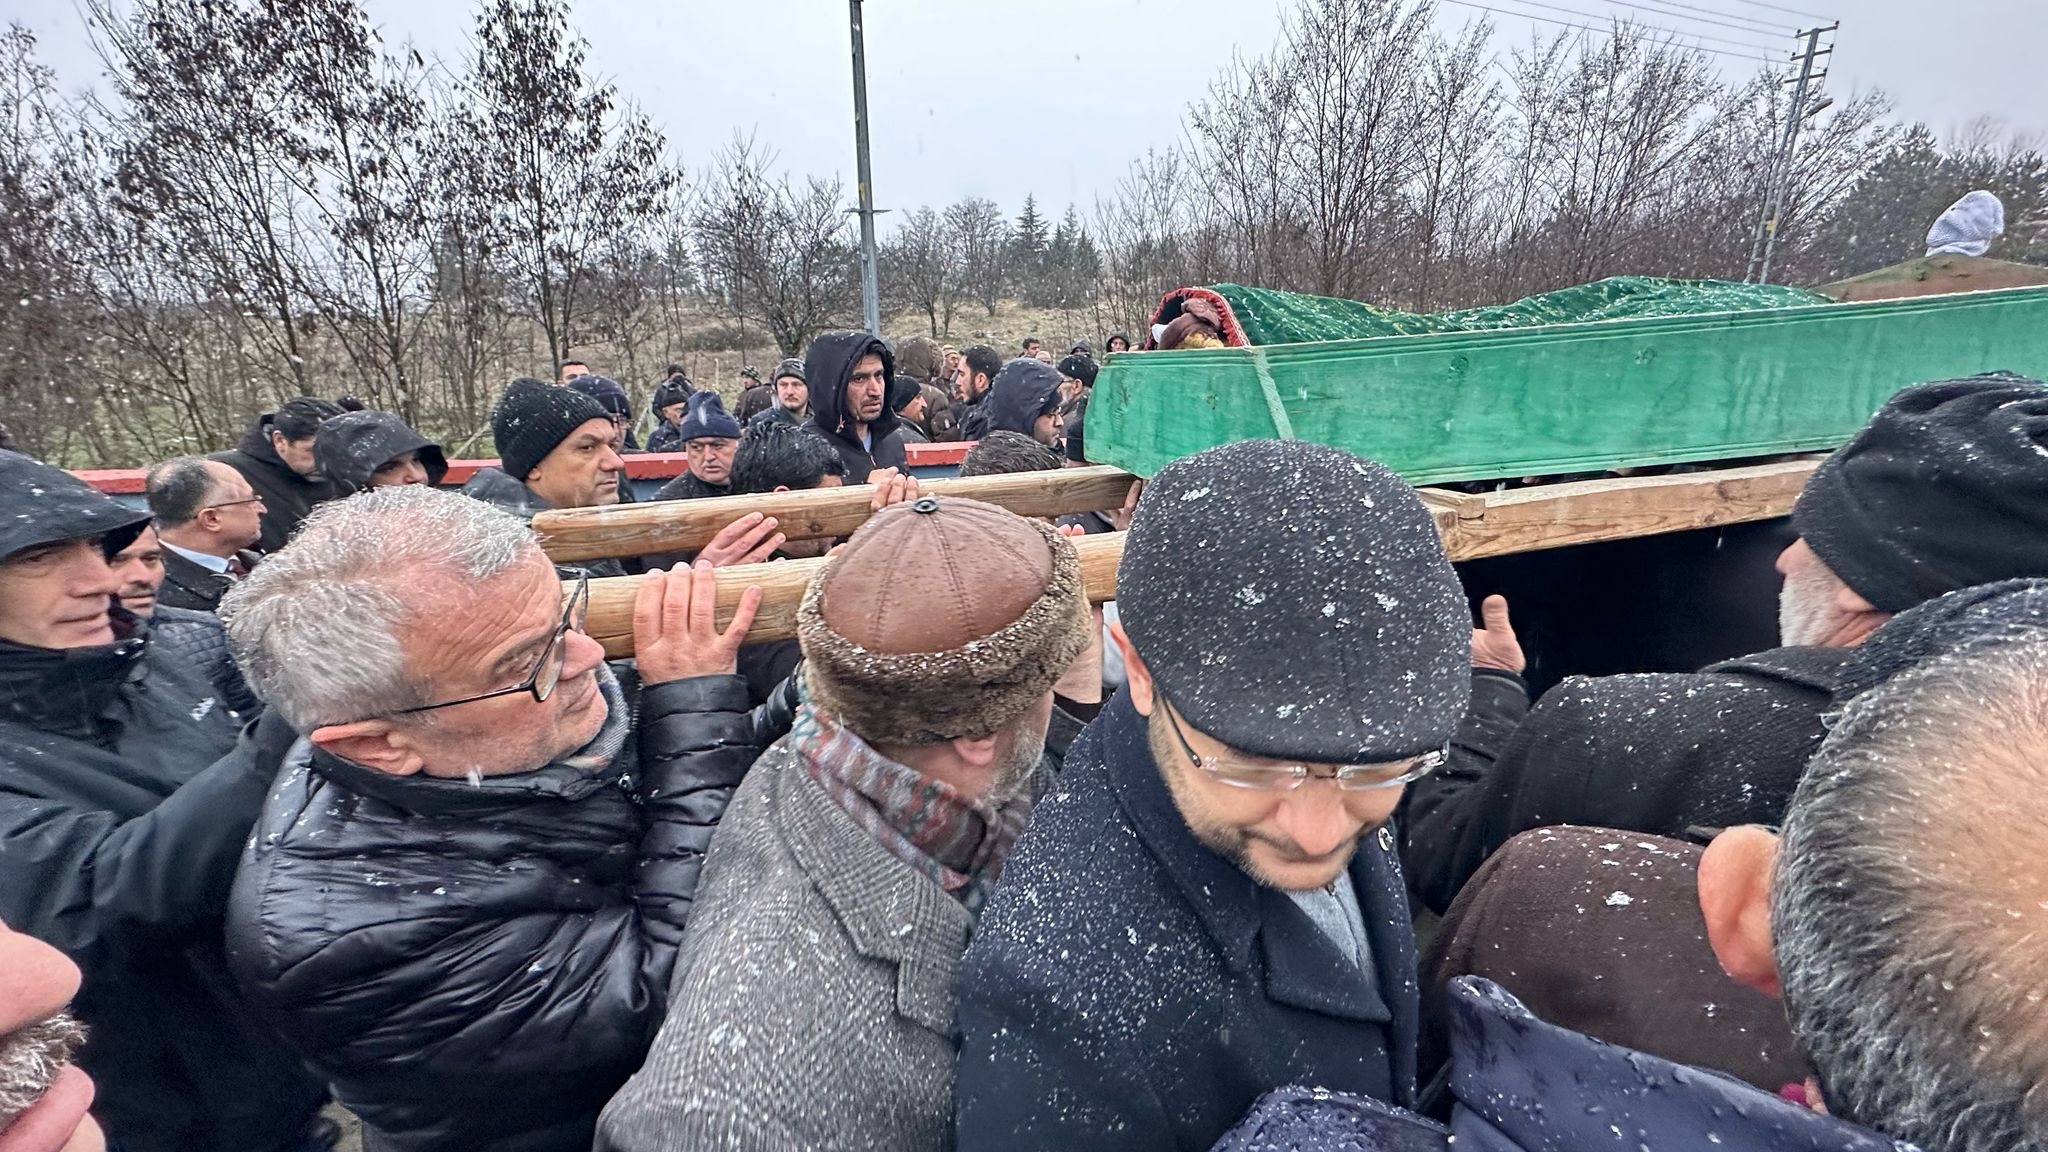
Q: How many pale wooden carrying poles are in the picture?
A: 2